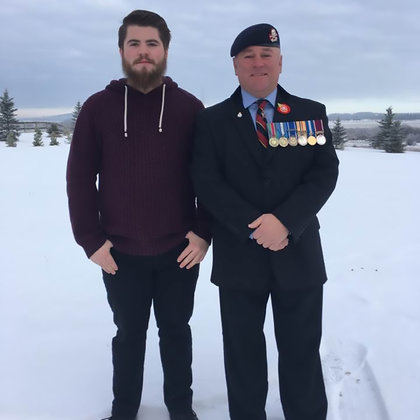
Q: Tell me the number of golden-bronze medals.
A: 4